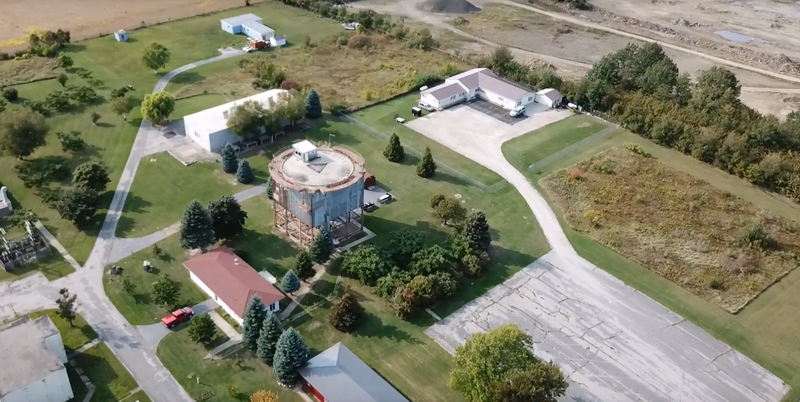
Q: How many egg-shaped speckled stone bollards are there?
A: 0